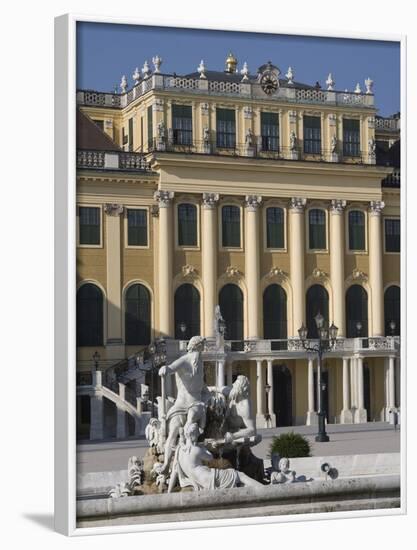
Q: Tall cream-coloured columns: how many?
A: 6